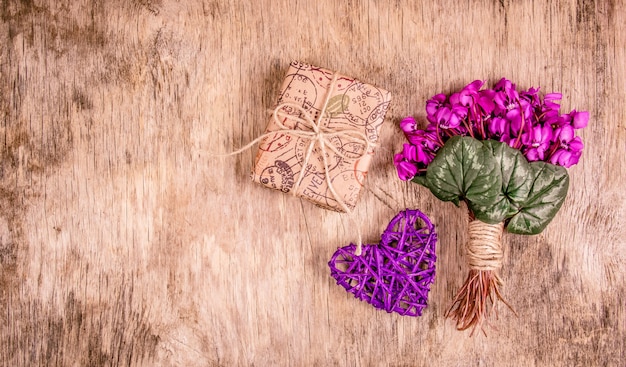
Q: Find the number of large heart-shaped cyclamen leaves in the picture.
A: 3